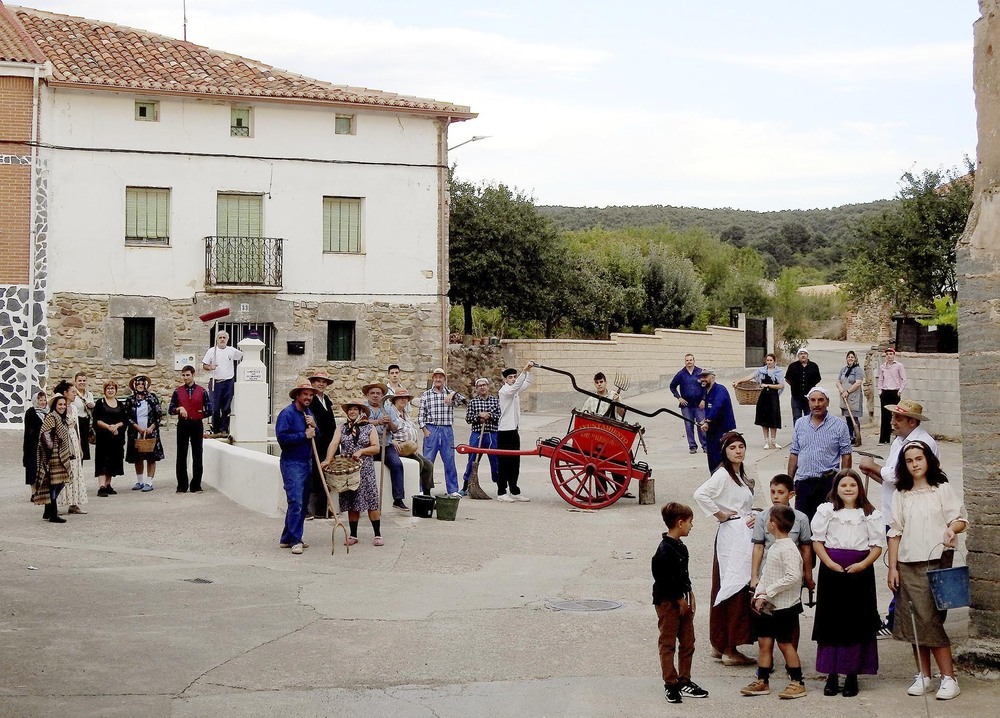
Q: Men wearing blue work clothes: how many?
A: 3